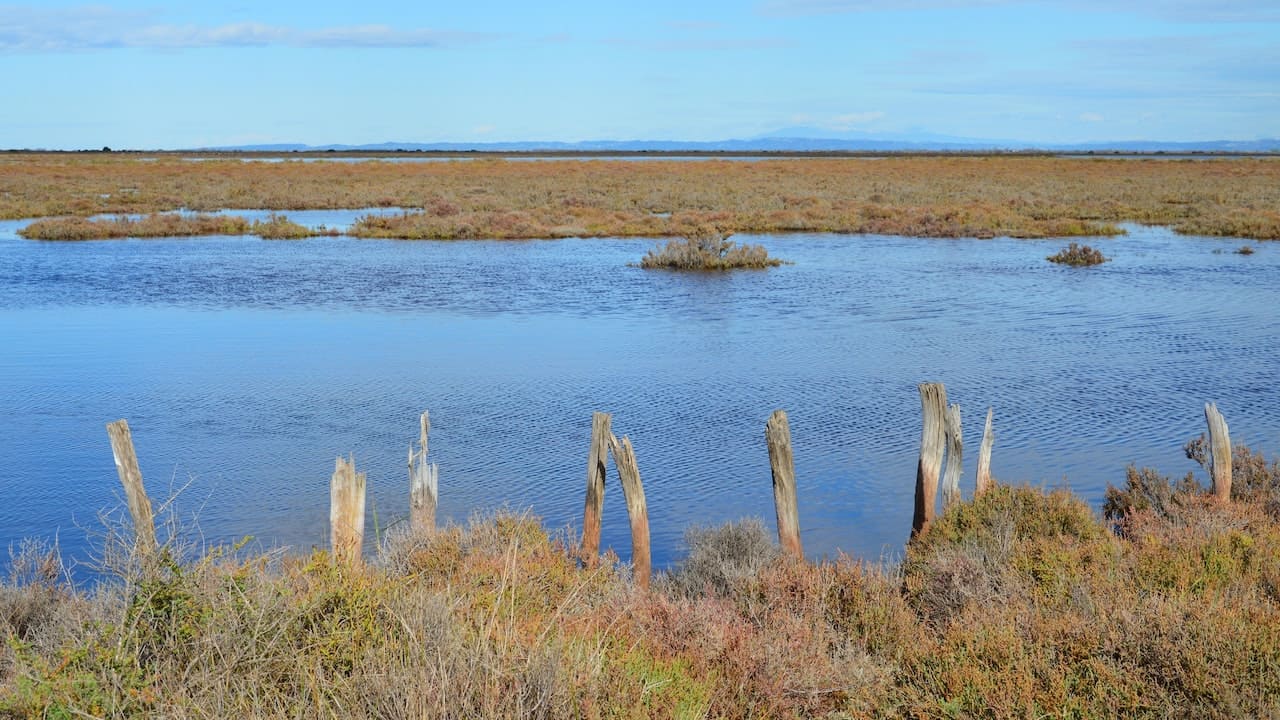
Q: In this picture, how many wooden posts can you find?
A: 10